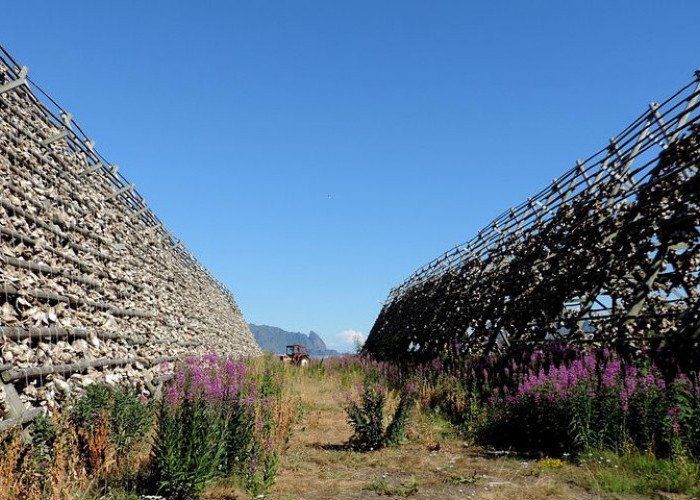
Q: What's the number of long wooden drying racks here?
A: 2